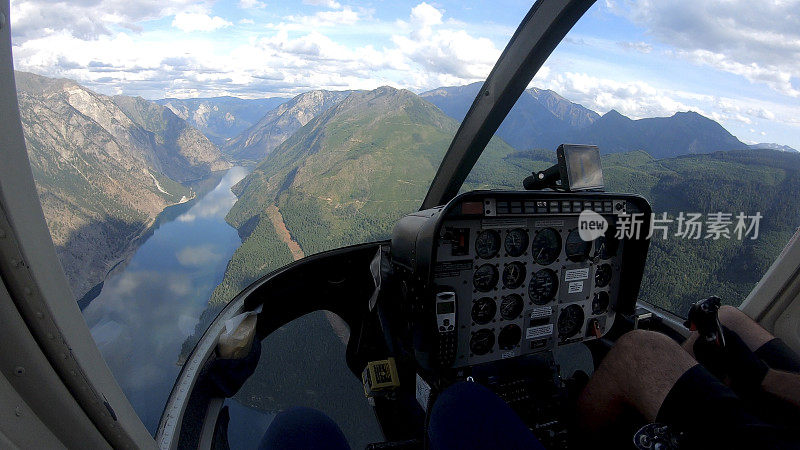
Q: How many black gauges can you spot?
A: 15